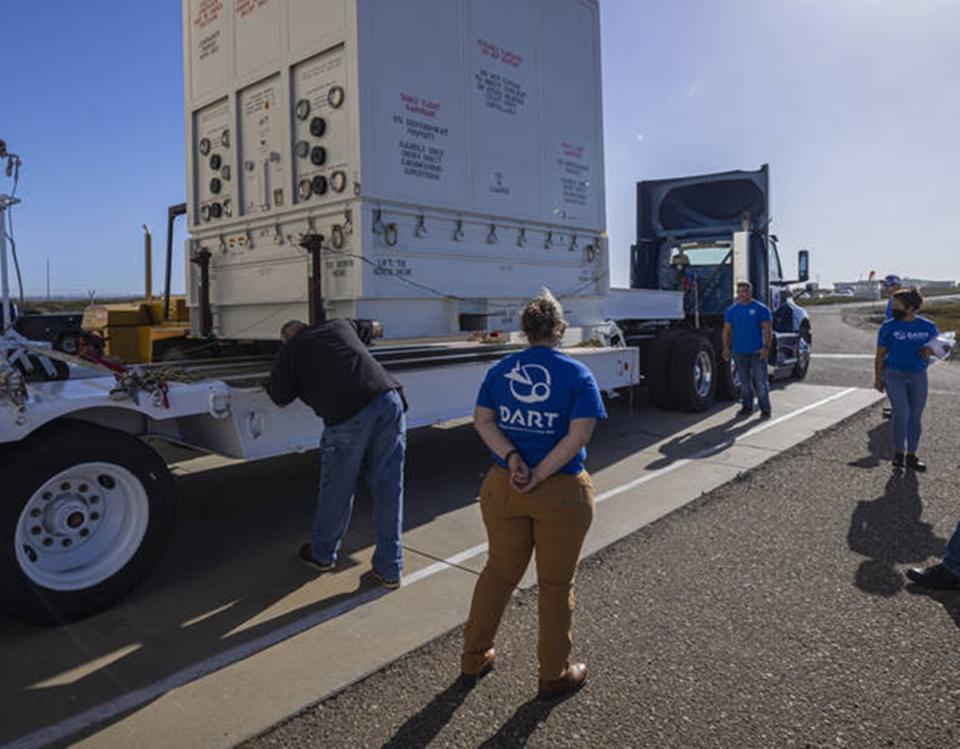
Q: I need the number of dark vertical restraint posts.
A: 2